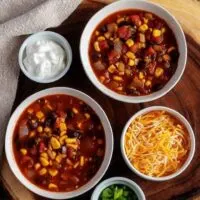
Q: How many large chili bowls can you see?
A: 2